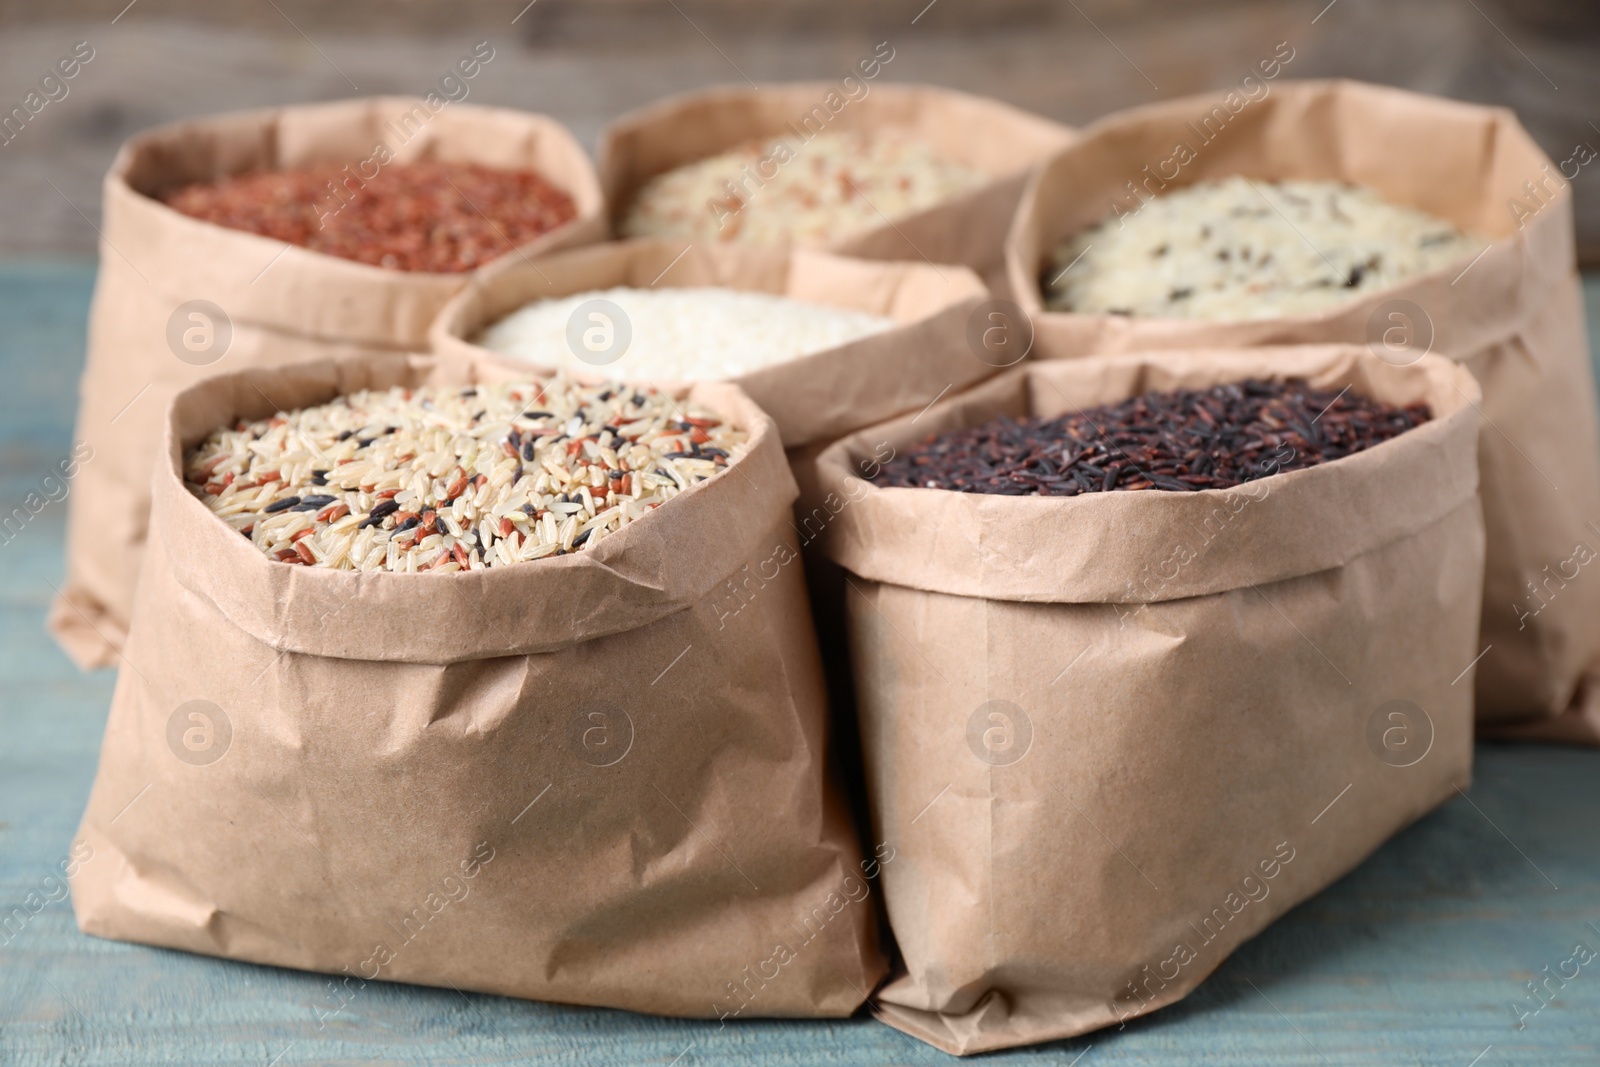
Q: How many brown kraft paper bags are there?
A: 6